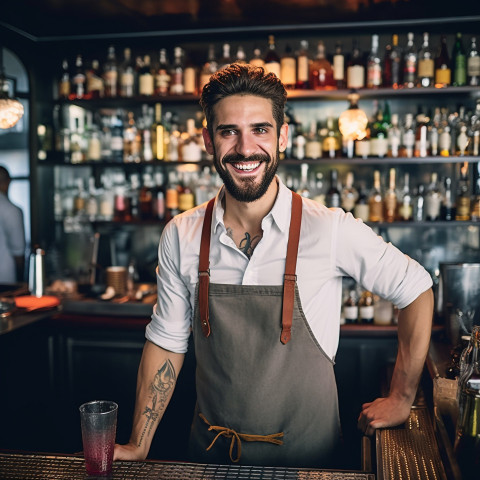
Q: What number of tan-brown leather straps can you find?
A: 2